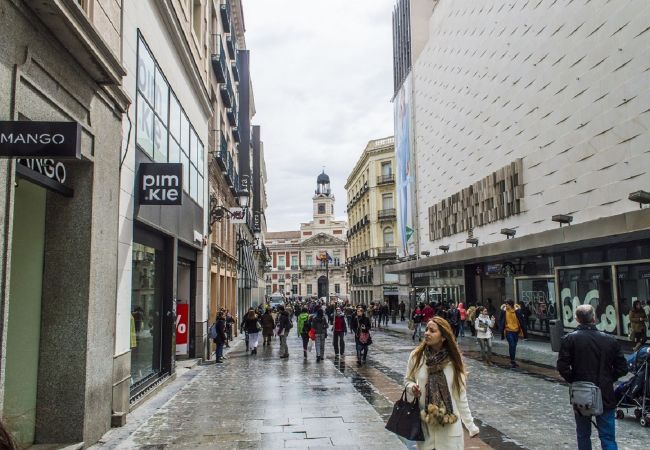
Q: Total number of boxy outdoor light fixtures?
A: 6